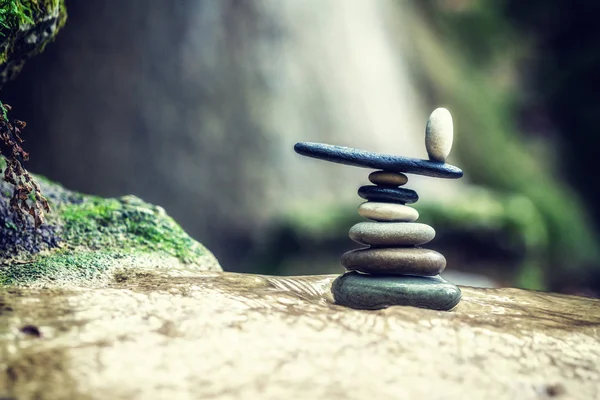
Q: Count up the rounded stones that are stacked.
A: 8